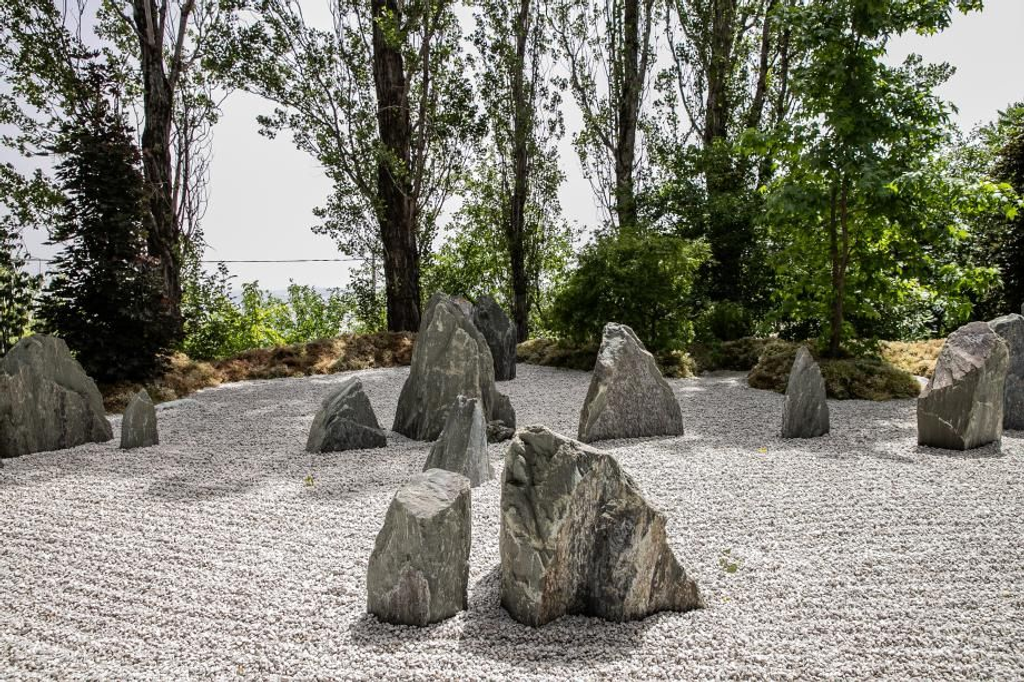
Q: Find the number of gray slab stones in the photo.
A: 12